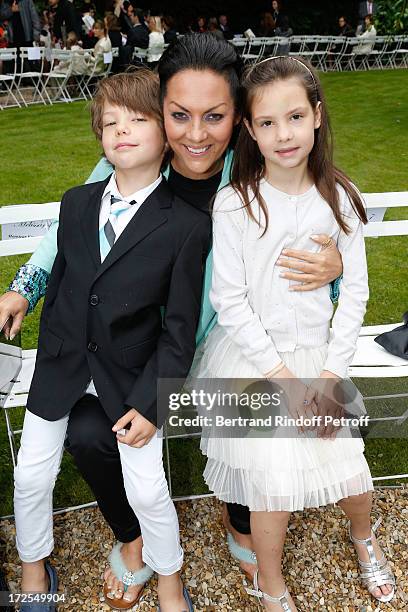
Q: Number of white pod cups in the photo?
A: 0